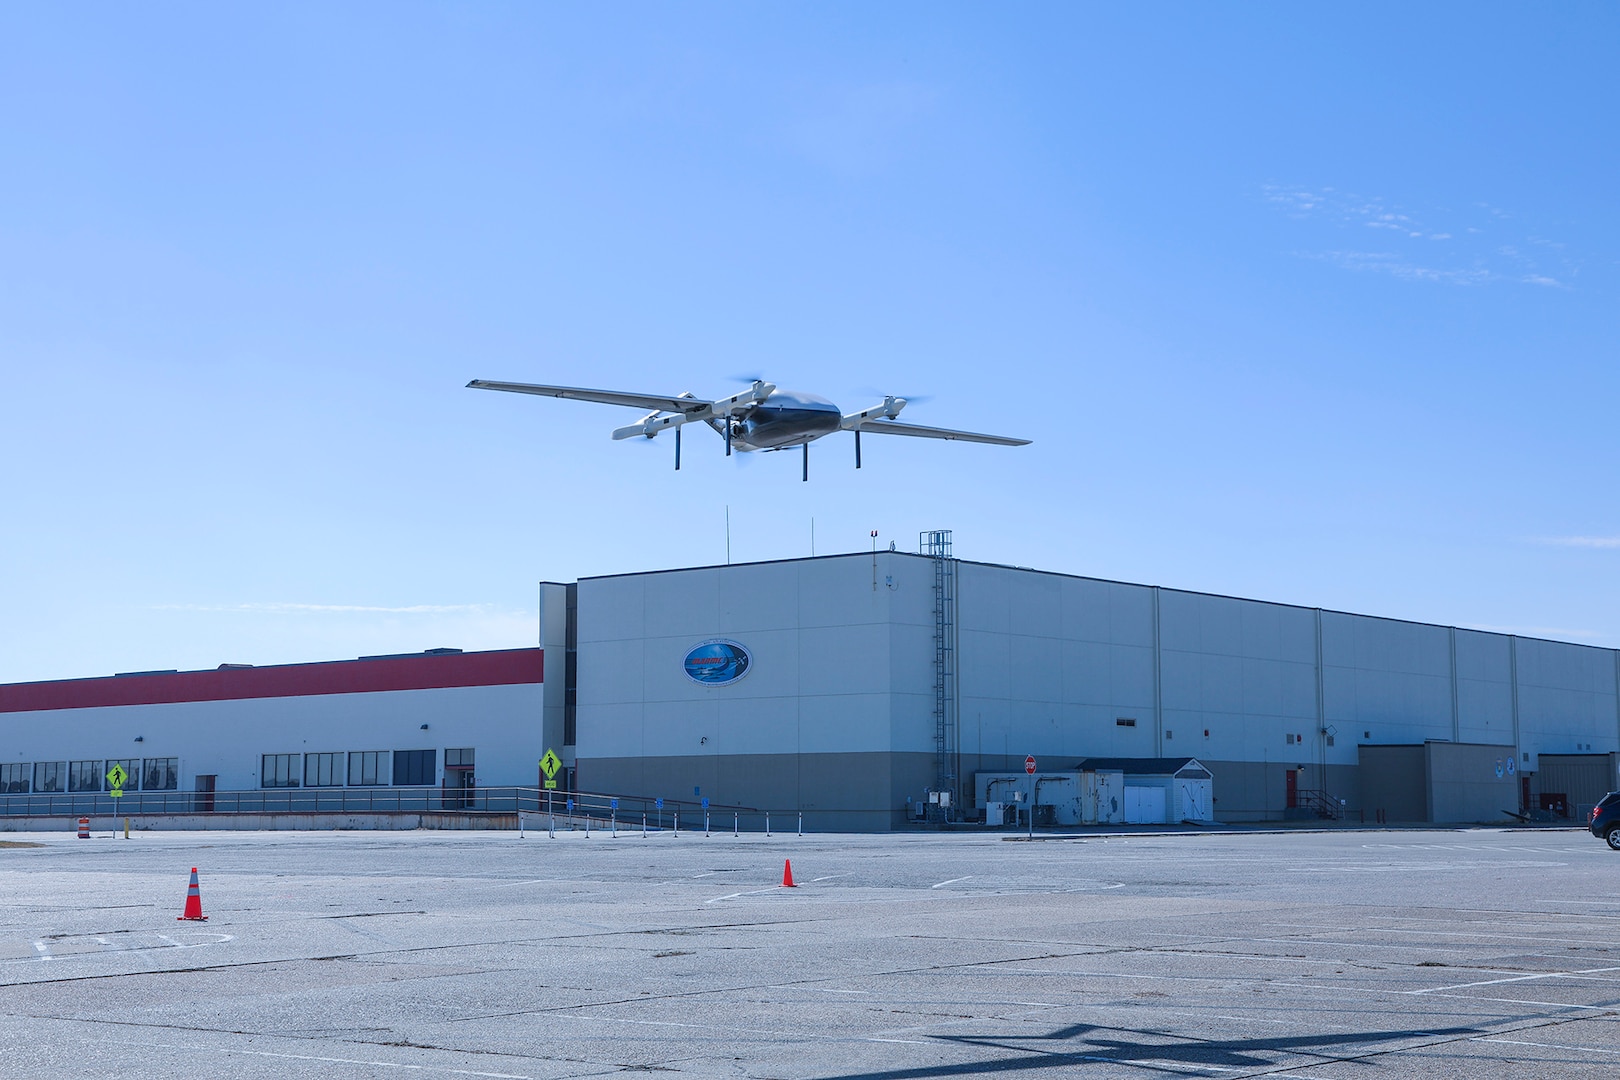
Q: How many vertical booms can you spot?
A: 4